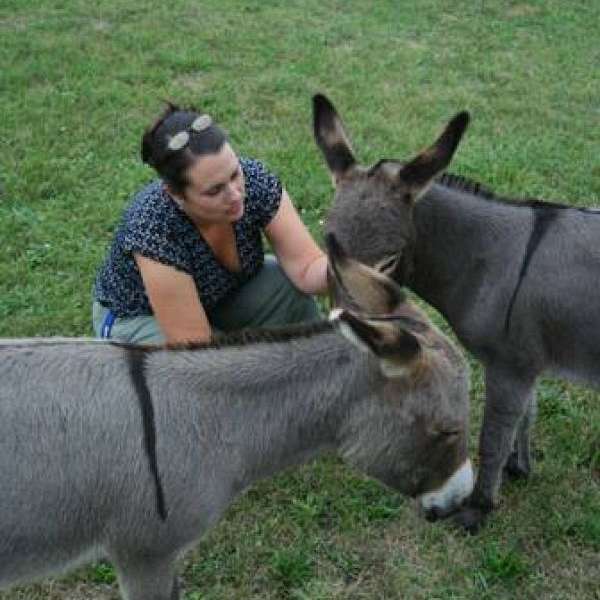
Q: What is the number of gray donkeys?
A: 2